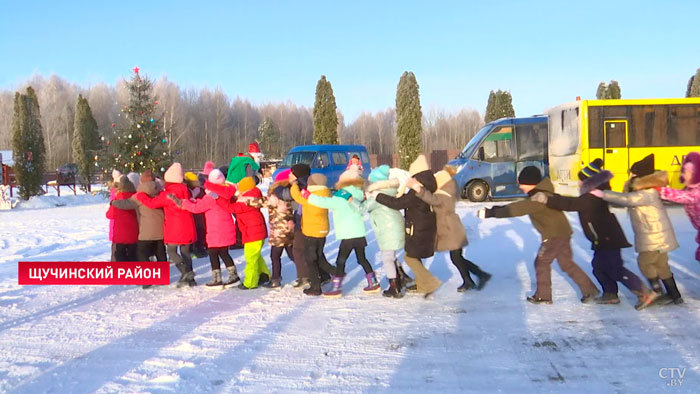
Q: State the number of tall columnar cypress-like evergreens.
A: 7